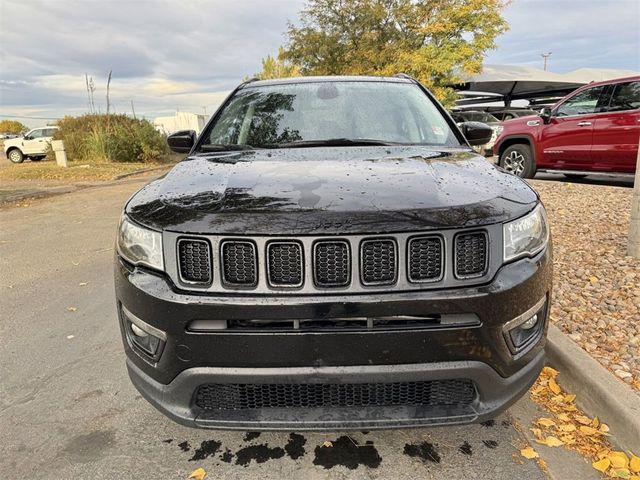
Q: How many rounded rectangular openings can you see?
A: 7